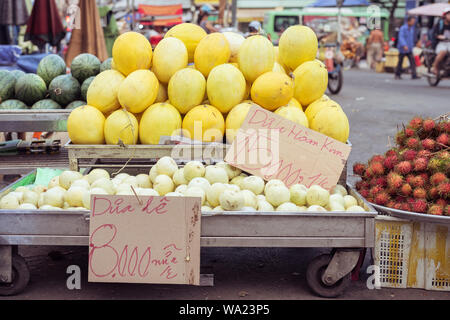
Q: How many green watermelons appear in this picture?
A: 11